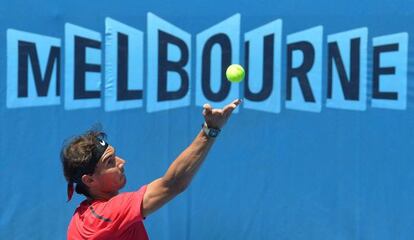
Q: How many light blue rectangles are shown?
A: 9